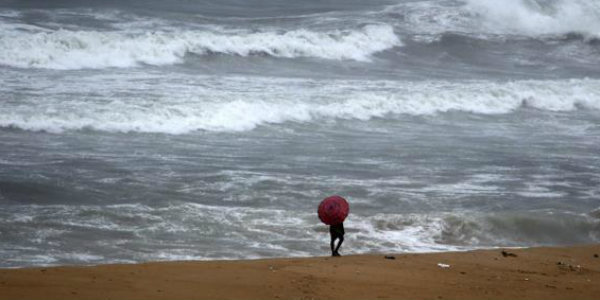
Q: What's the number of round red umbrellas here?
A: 1